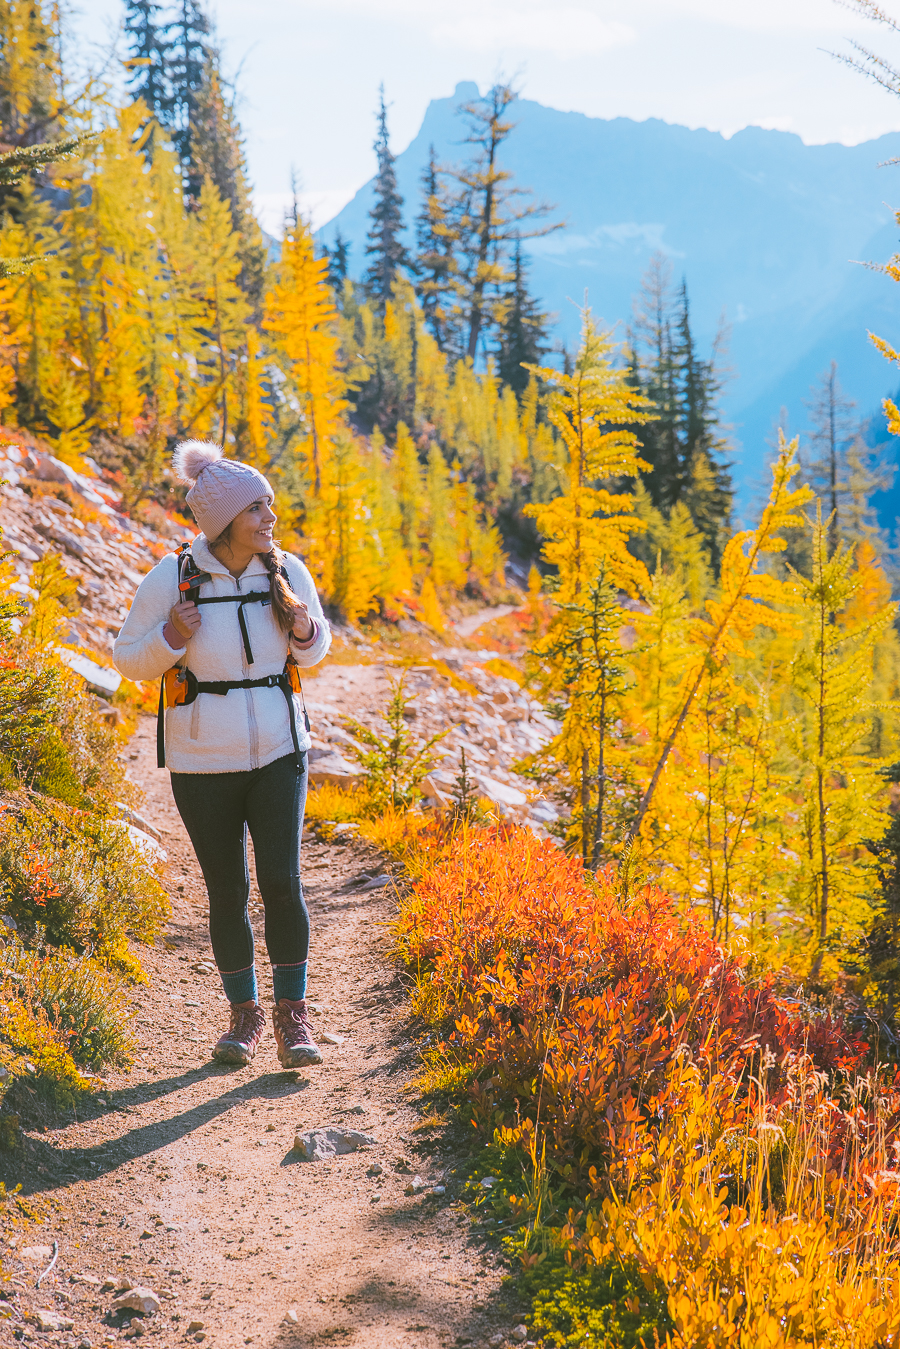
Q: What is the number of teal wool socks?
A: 2